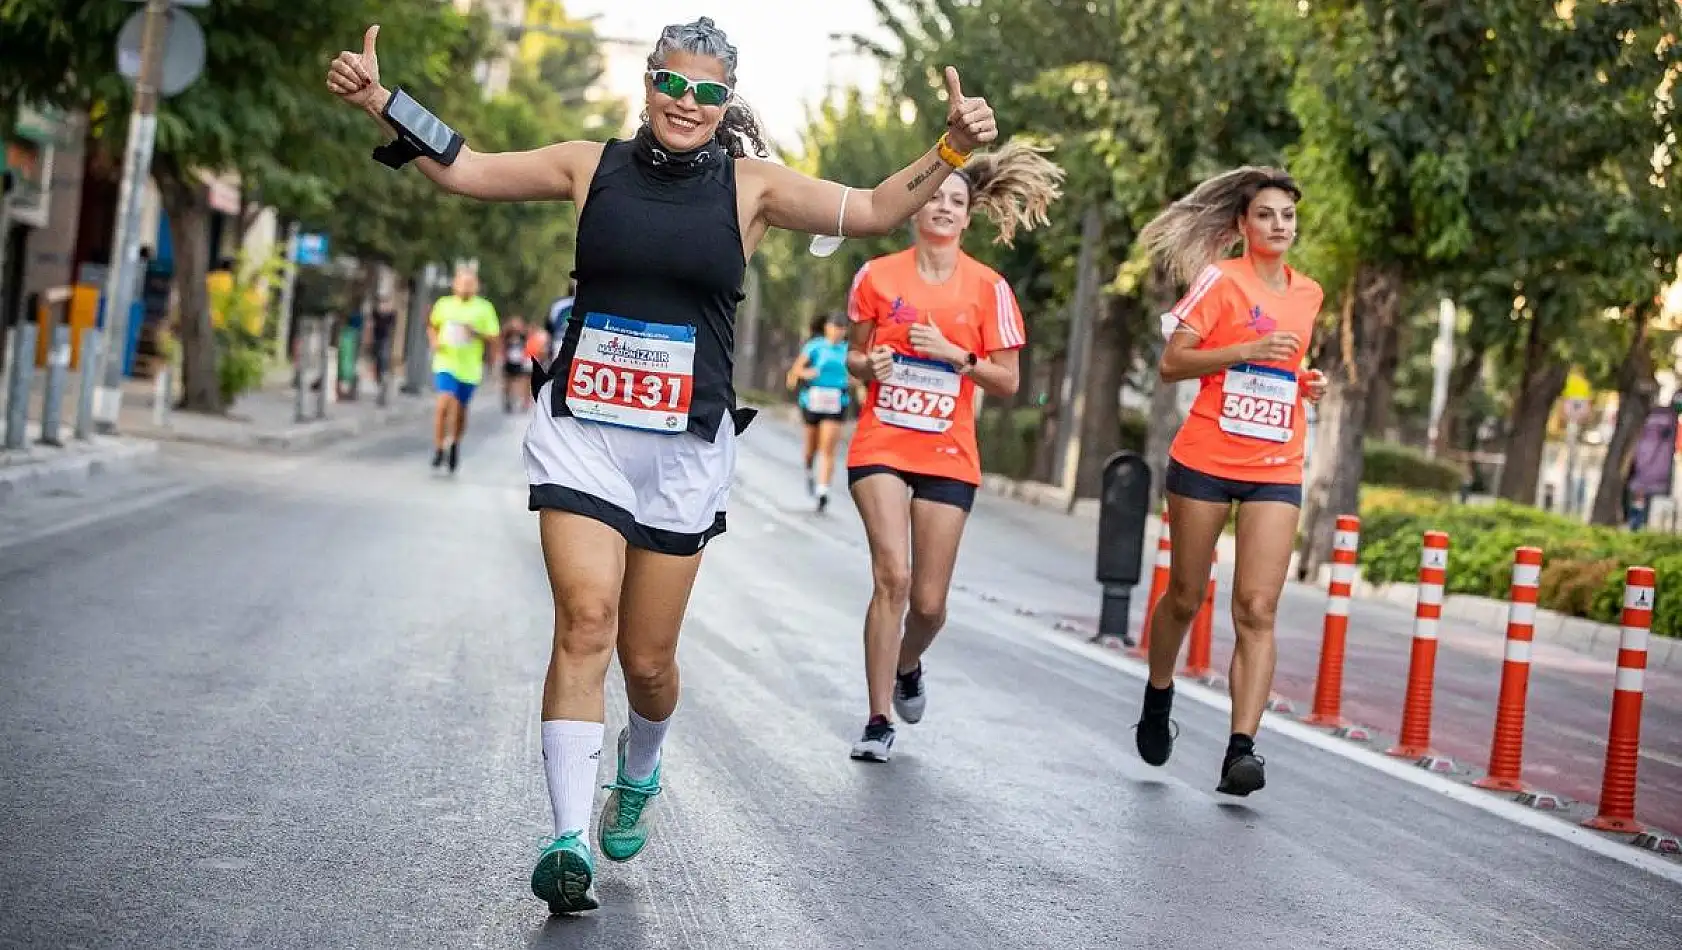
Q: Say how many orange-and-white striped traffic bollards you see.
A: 6